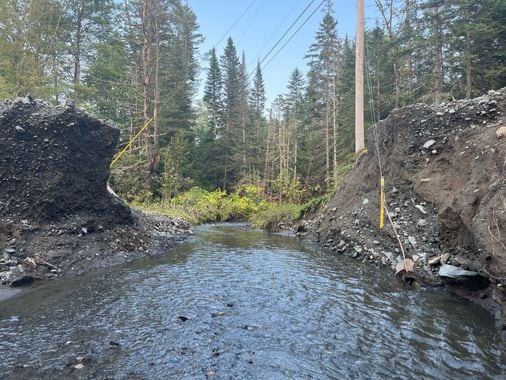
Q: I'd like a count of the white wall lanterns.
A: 0